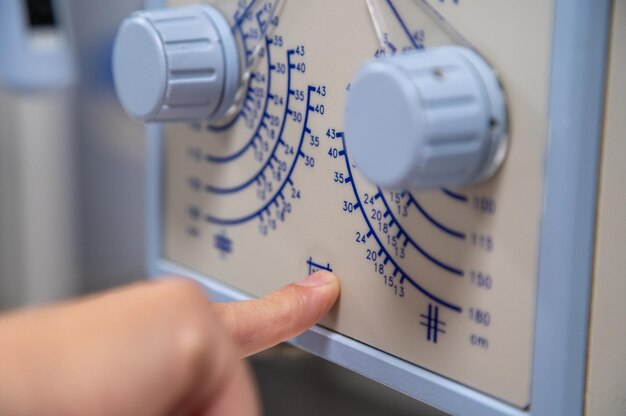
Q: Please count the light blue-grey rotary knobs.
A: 2